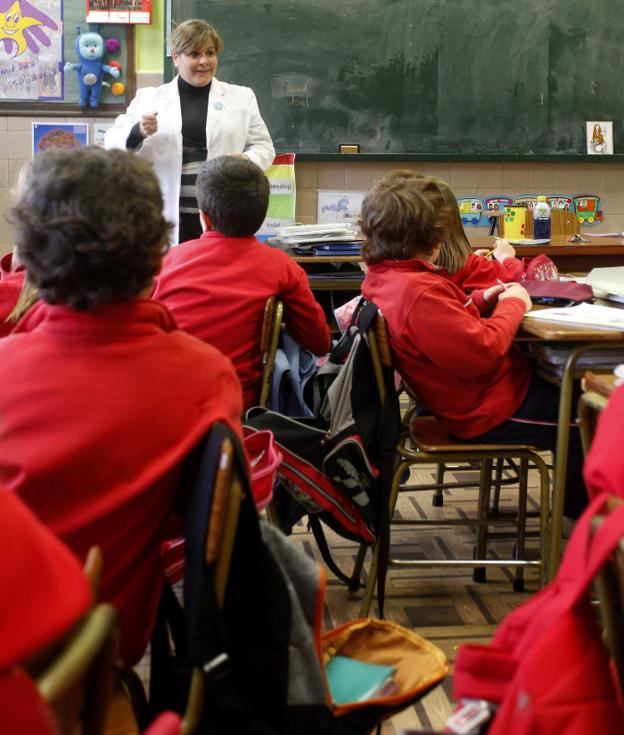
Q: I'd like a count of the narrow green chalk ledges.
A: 1